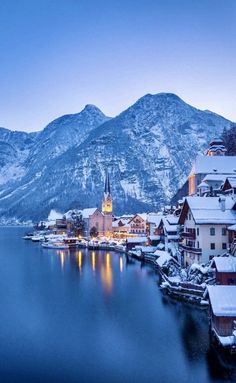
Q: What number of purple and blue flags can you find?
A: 0